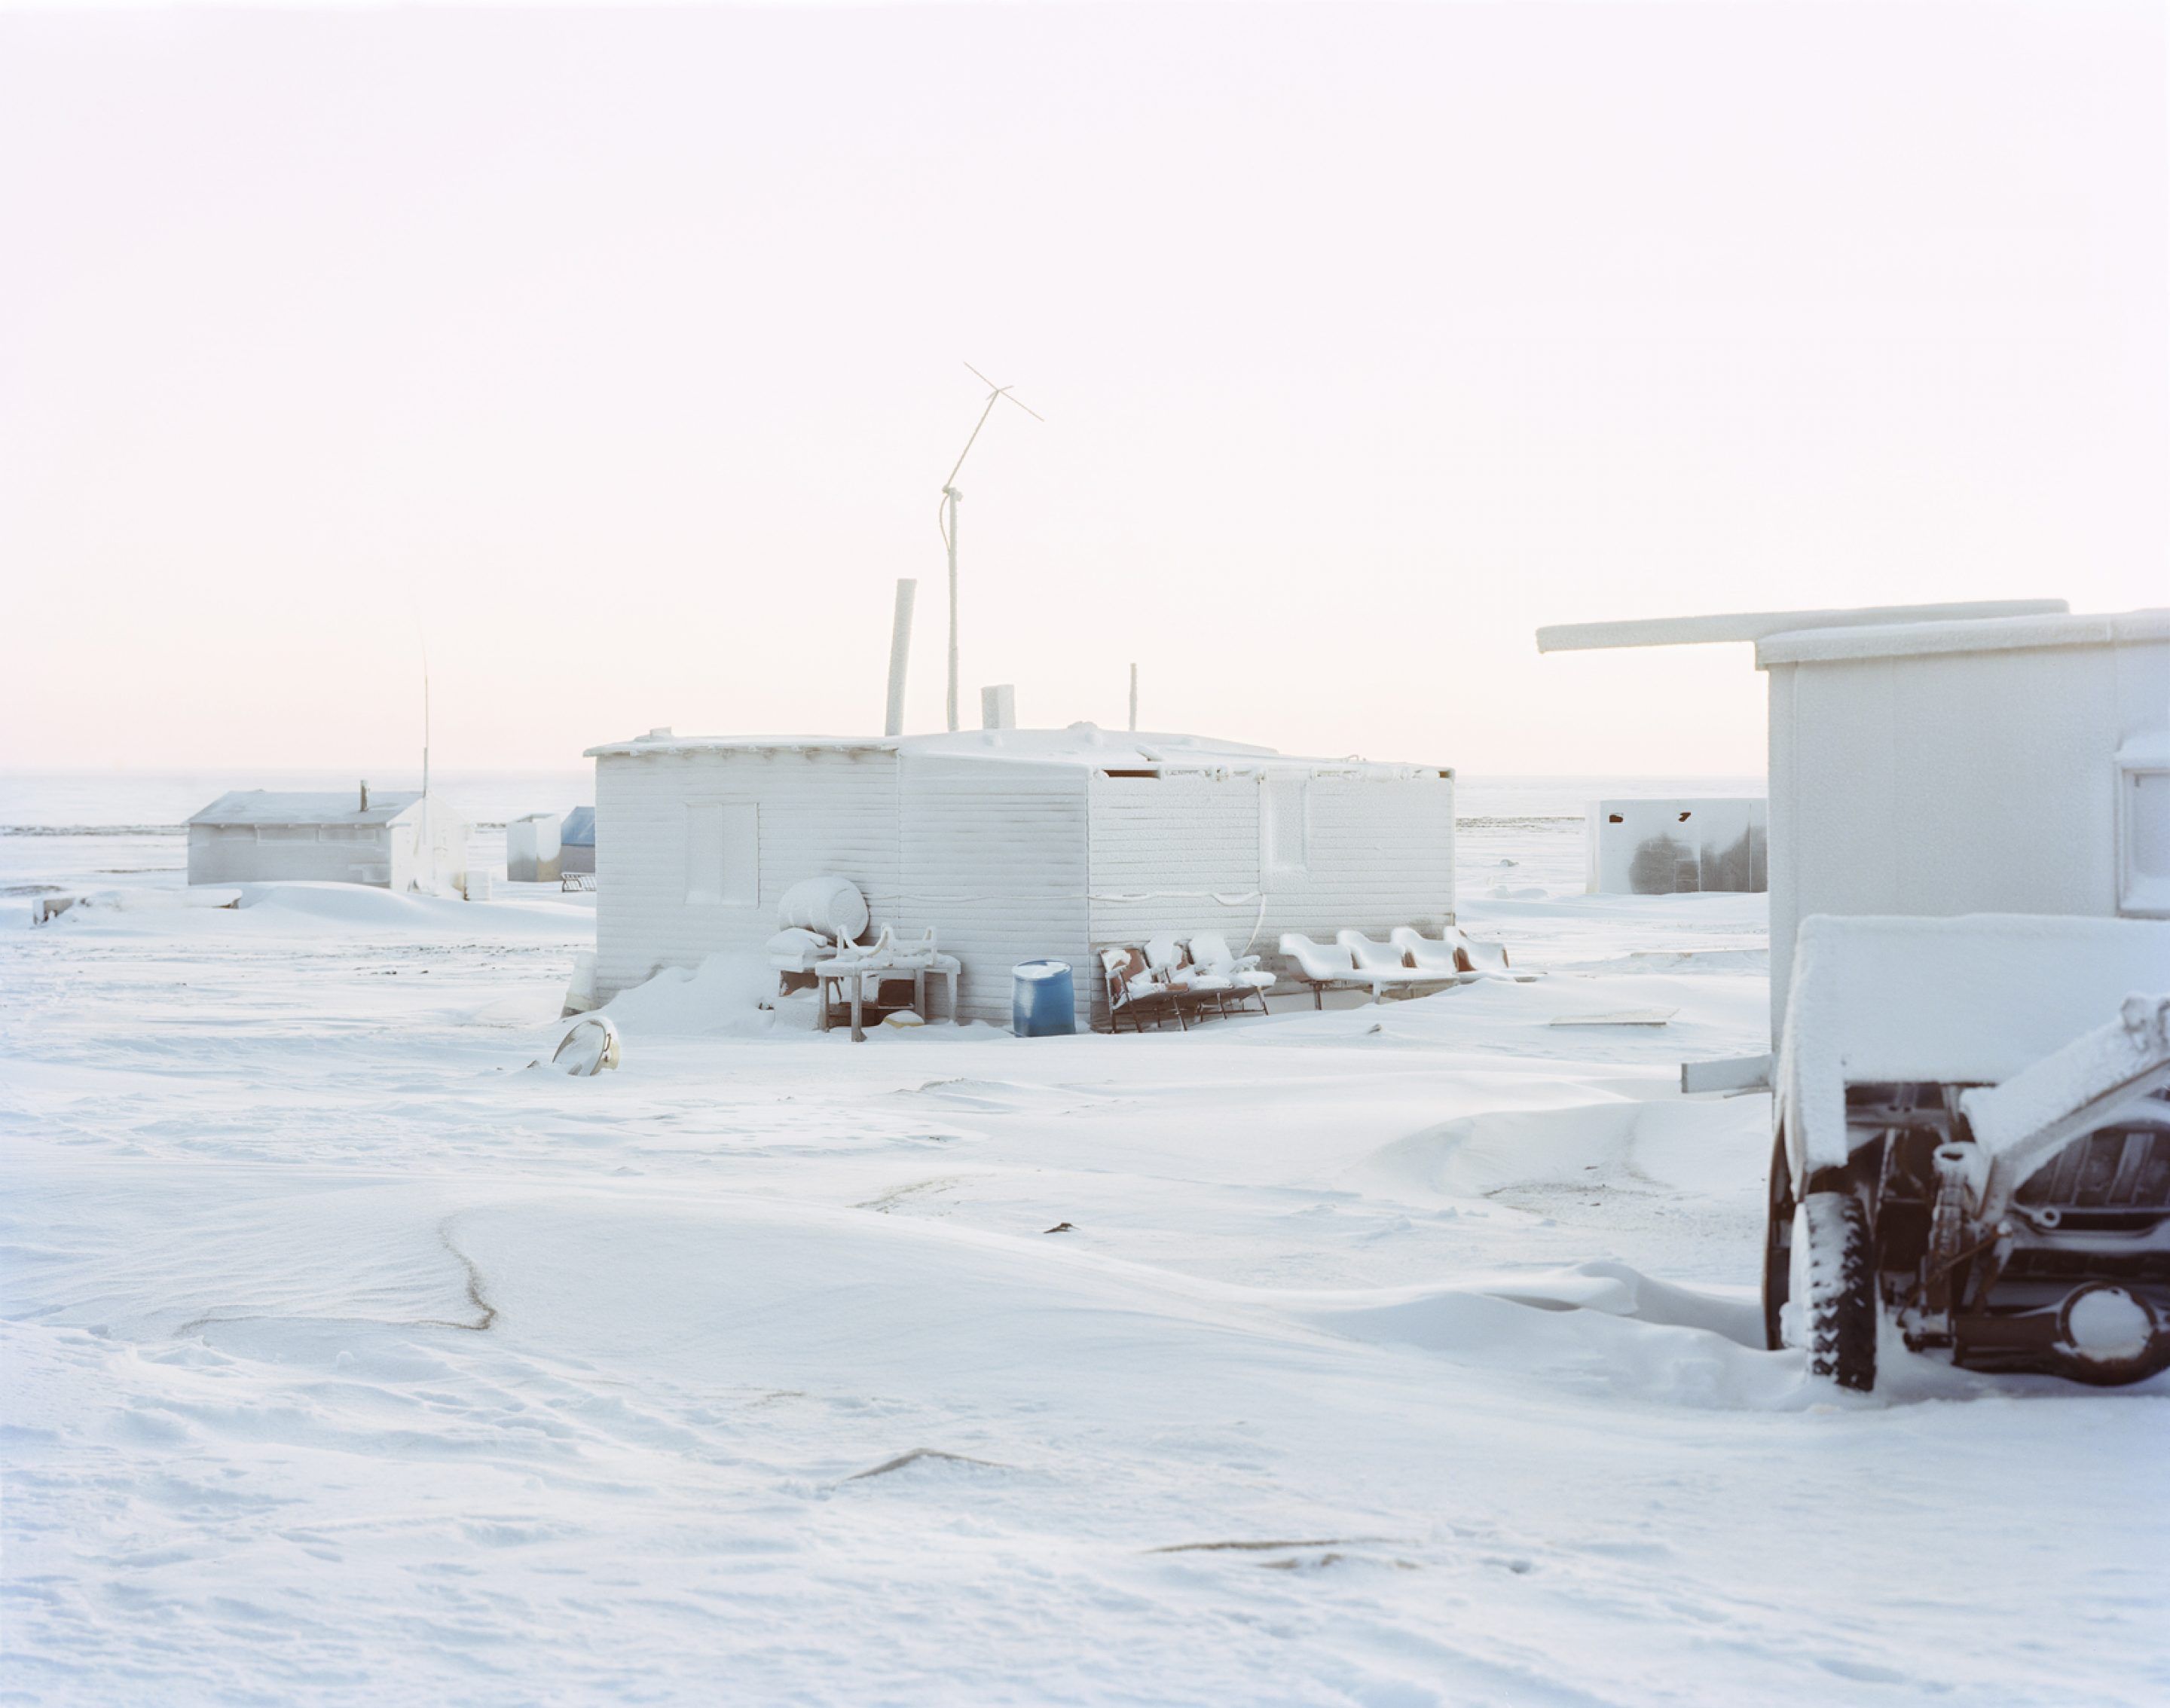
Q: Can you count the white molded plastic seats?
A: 4